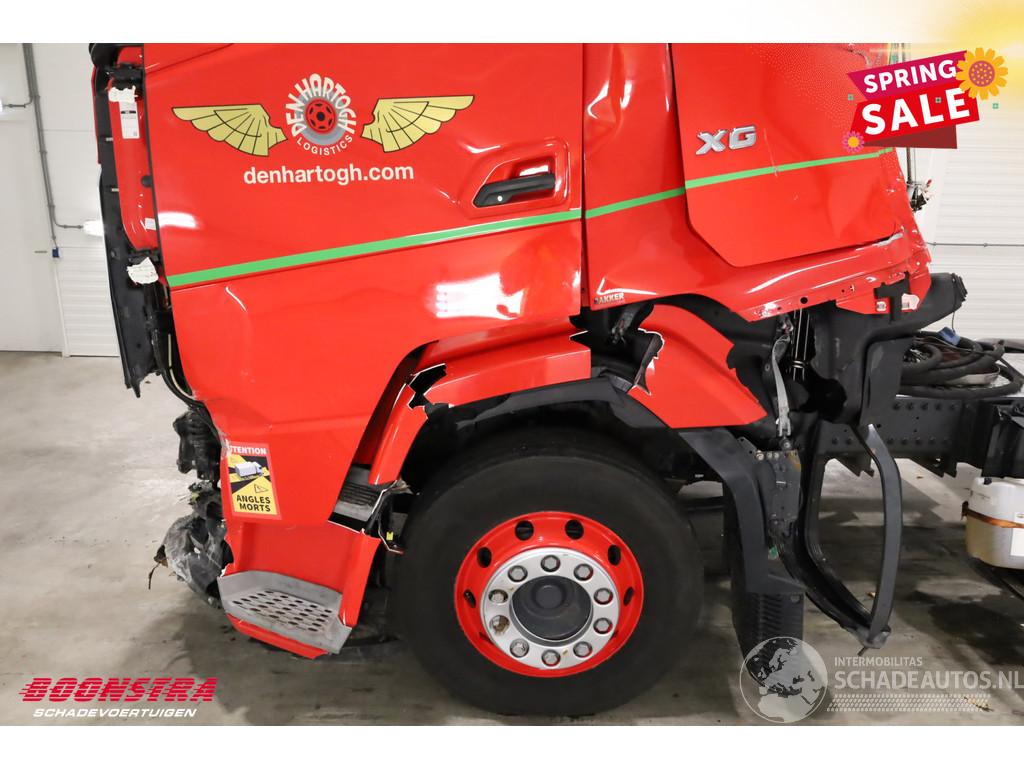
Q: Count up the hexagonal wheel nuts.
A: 10